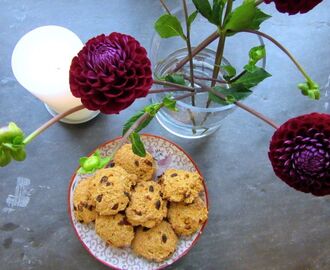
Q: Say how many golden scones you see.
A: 8